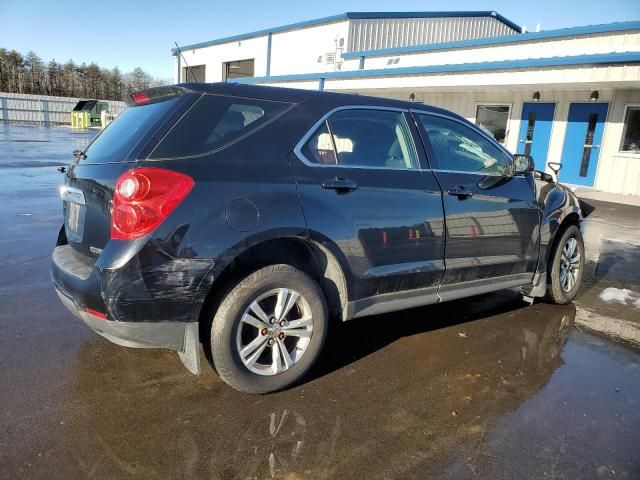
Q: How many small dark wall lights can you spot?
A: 3